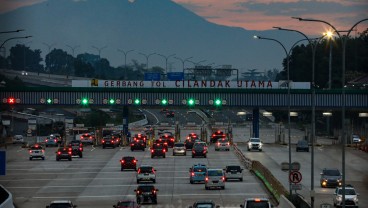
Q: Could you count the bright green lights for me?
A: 7